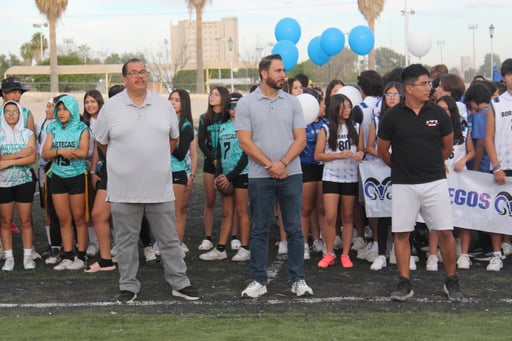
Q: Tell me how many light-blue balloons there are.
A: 5